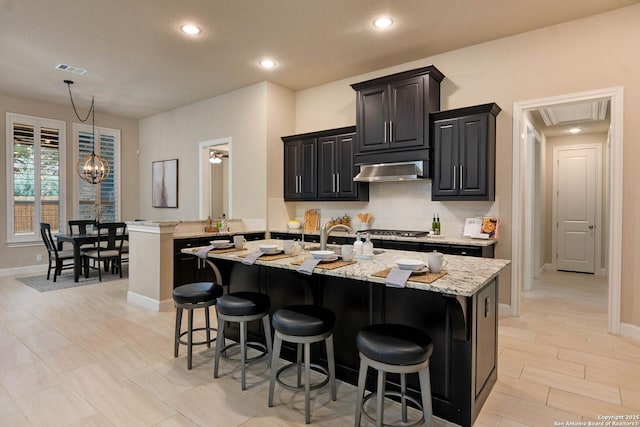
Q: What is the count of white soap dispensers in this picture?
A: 2